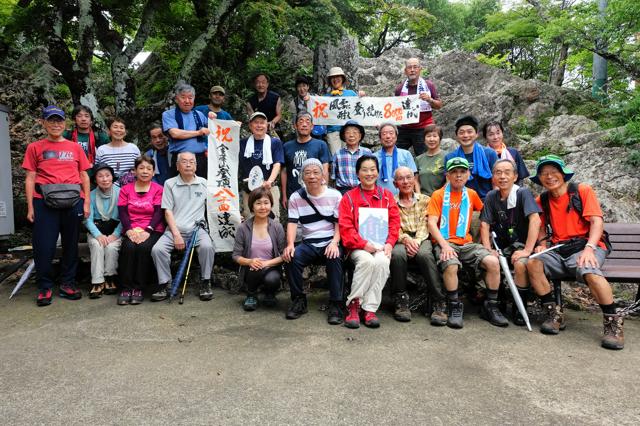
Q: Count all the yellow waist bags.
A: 0